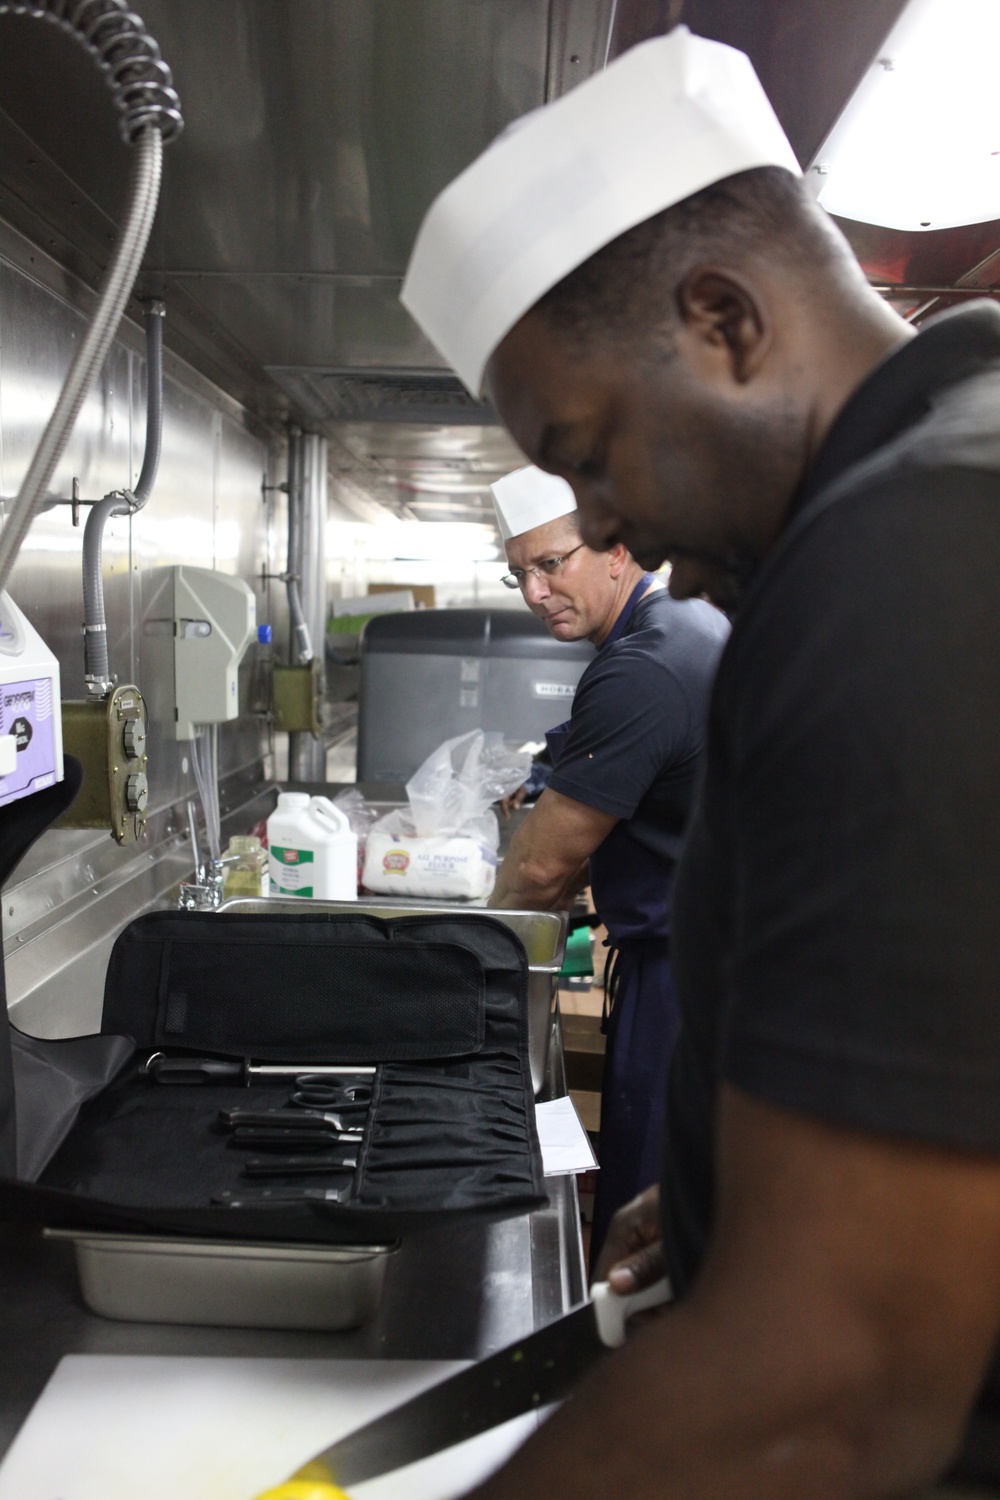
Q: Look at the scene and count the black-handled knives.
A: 4